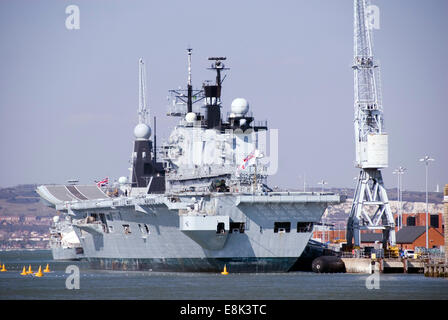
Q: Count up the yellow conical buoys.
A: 6